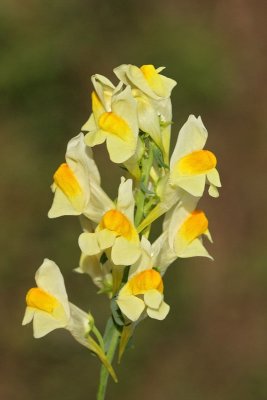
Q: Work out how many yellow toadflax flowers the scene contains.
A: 9